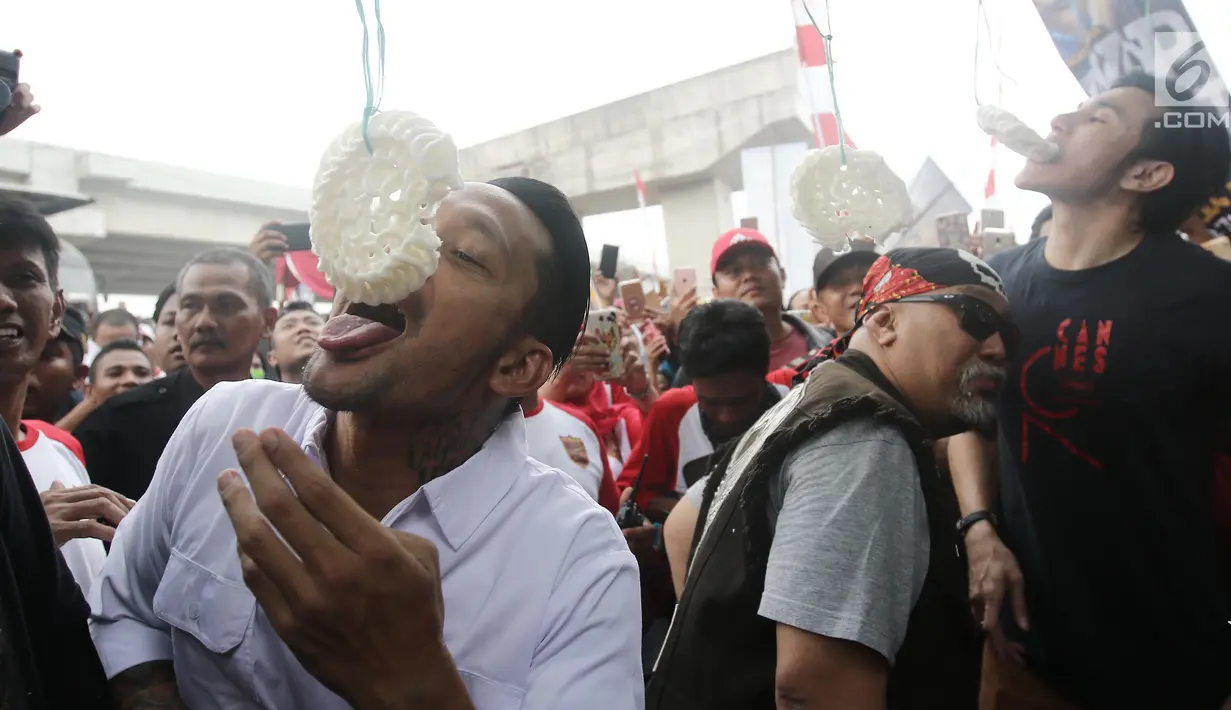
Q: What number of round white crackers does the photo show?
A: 3